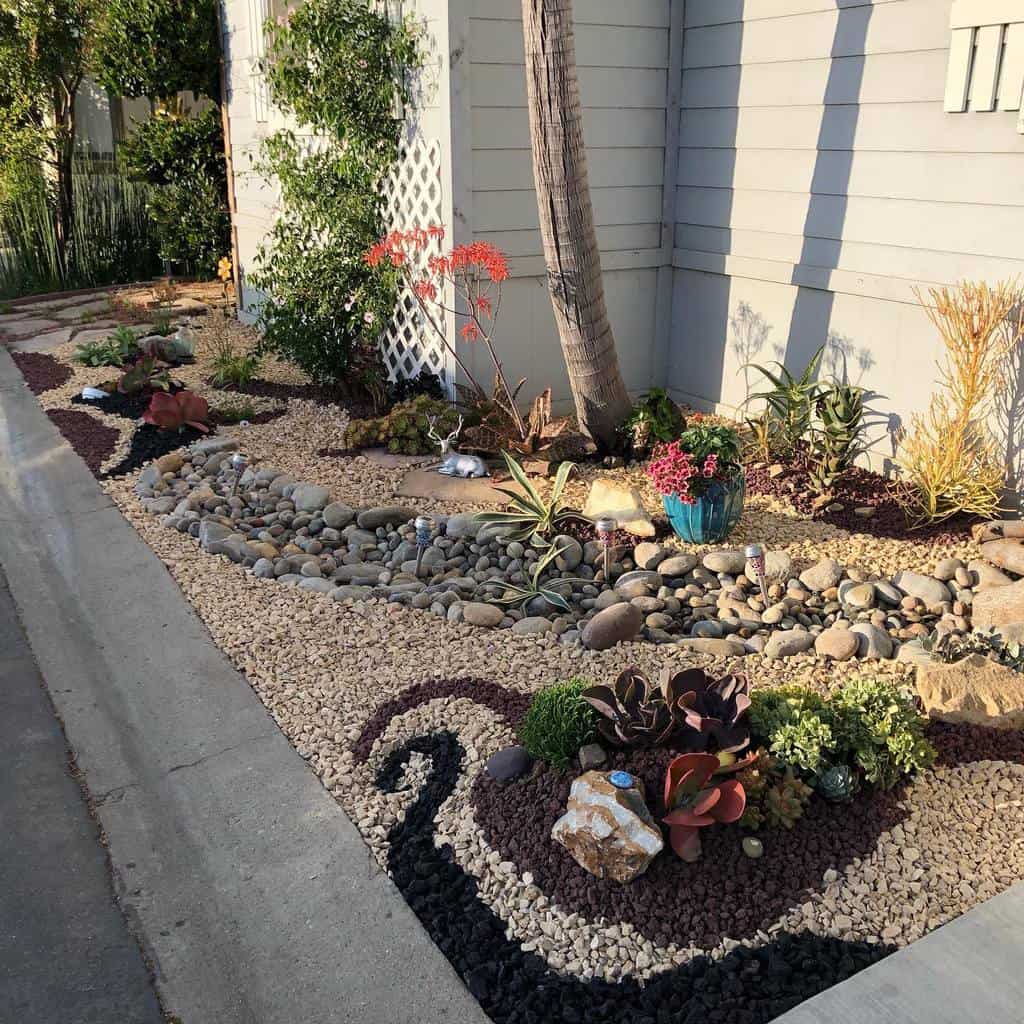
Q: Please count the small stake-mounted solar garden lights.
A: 4